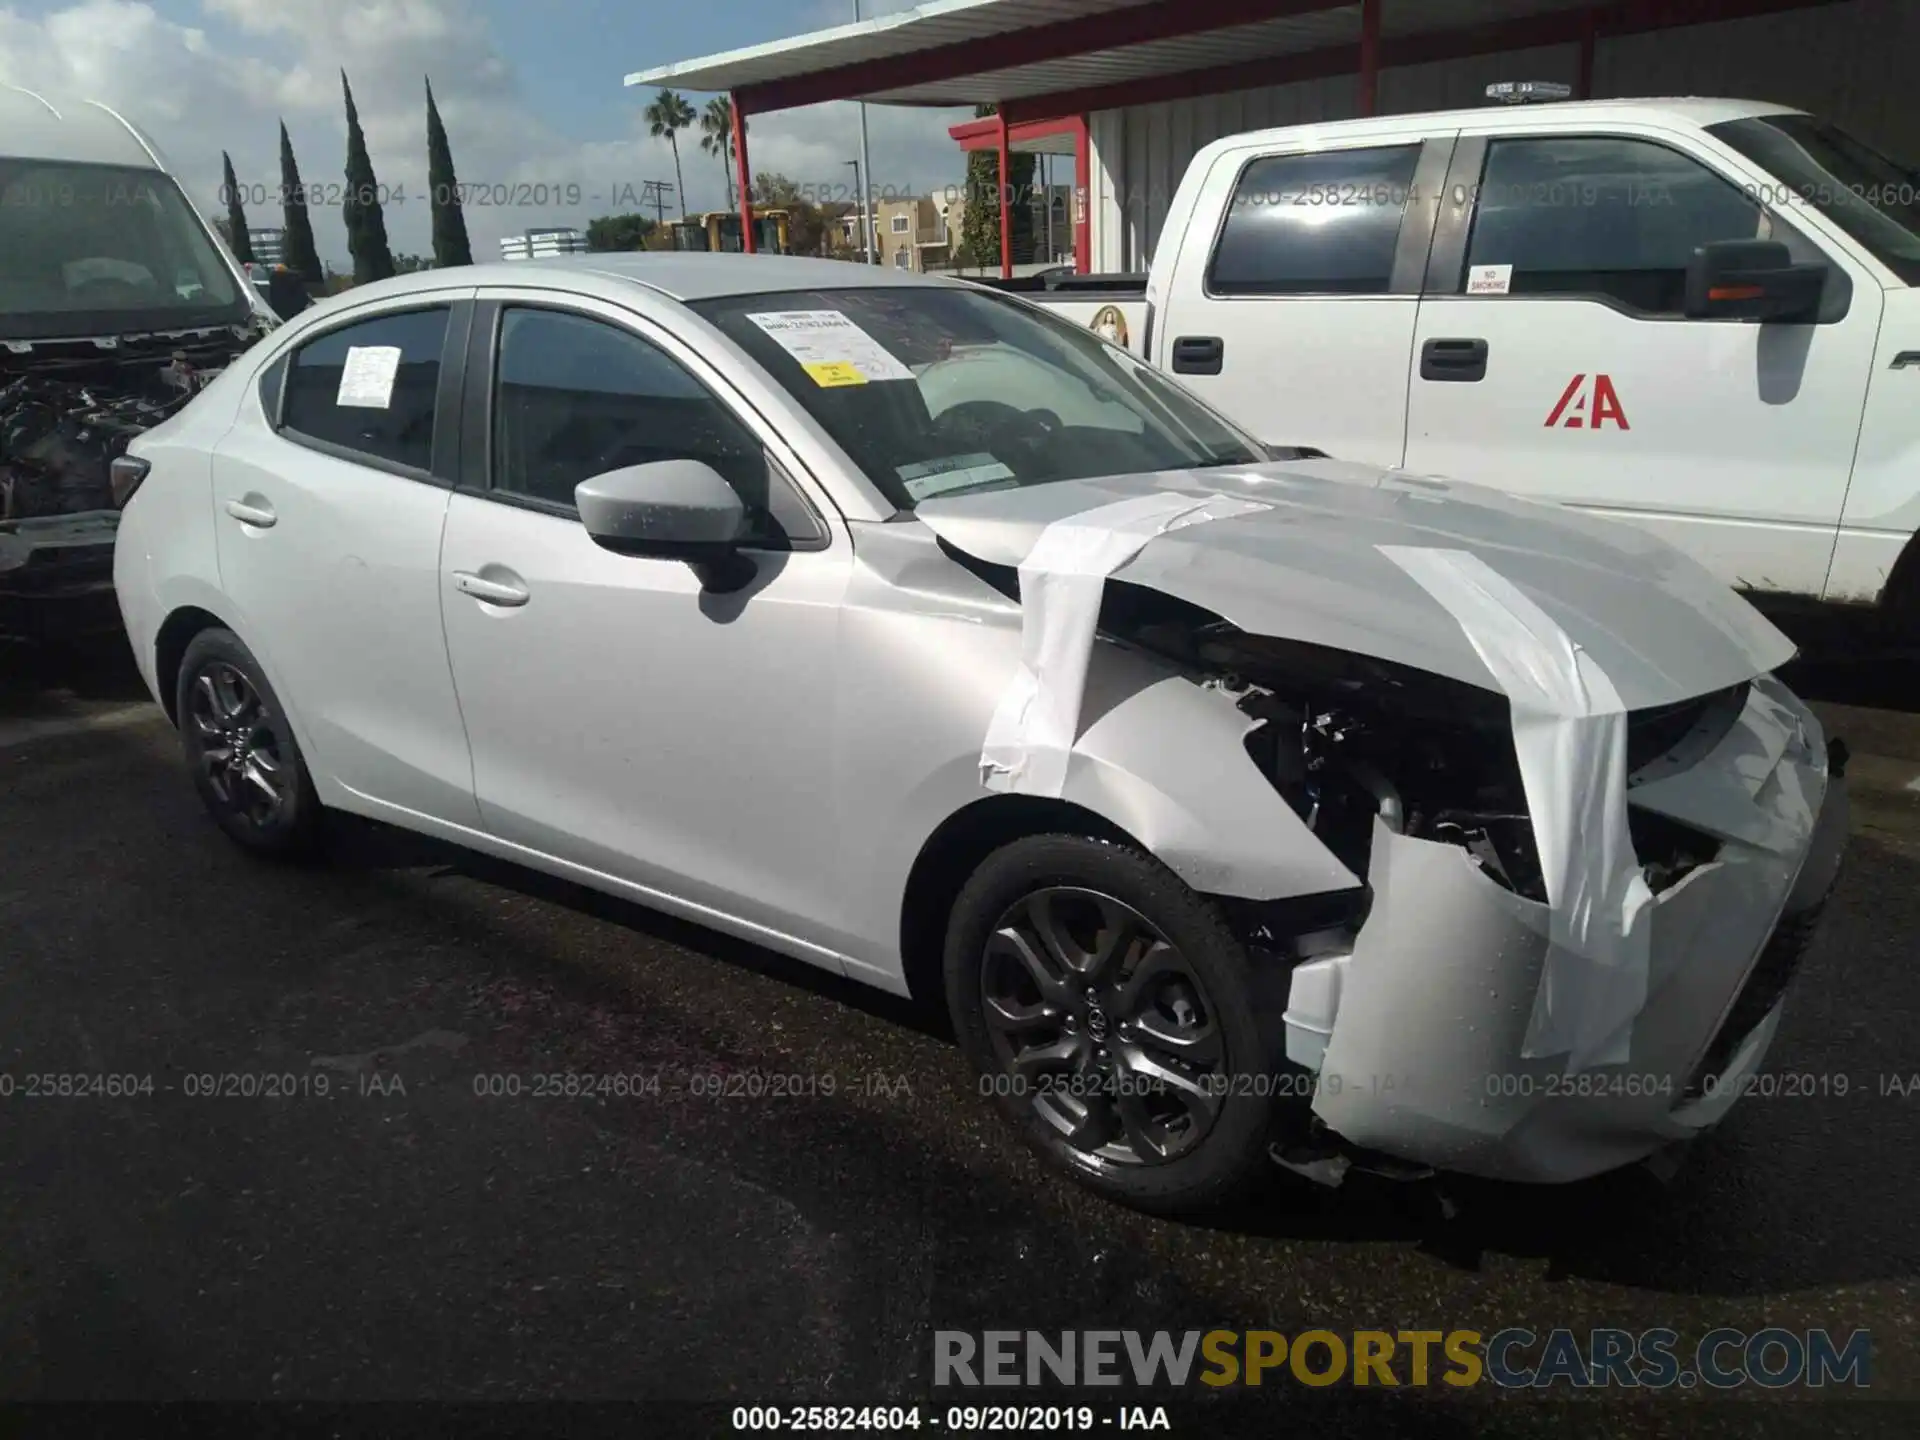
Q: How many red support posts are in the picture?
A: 5